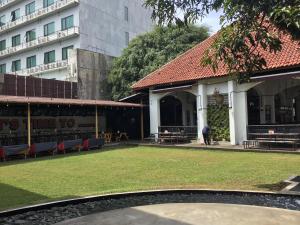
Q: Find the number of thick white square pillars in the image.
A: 3